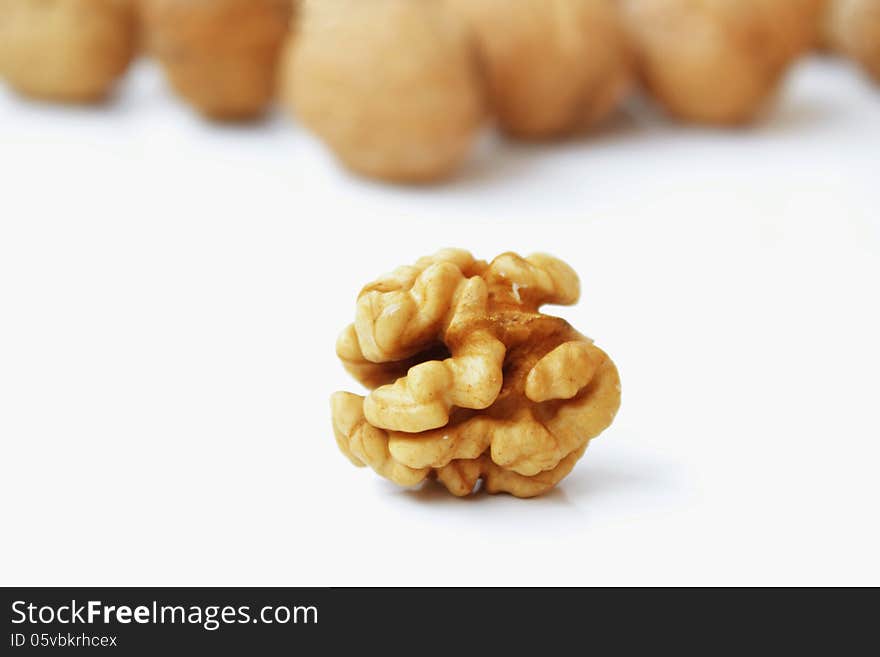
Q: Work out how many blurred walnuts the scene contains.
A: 6